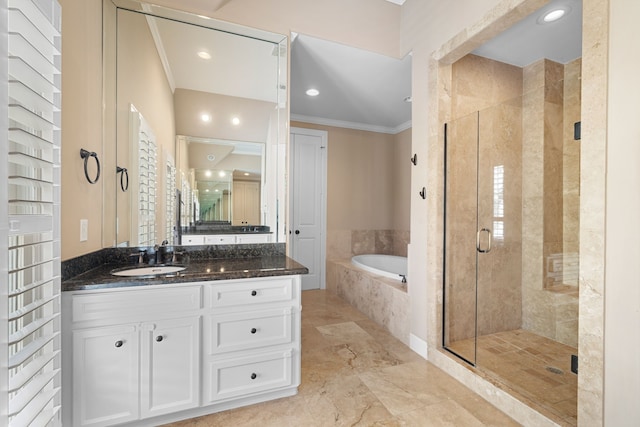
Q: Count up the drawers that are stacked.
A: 3